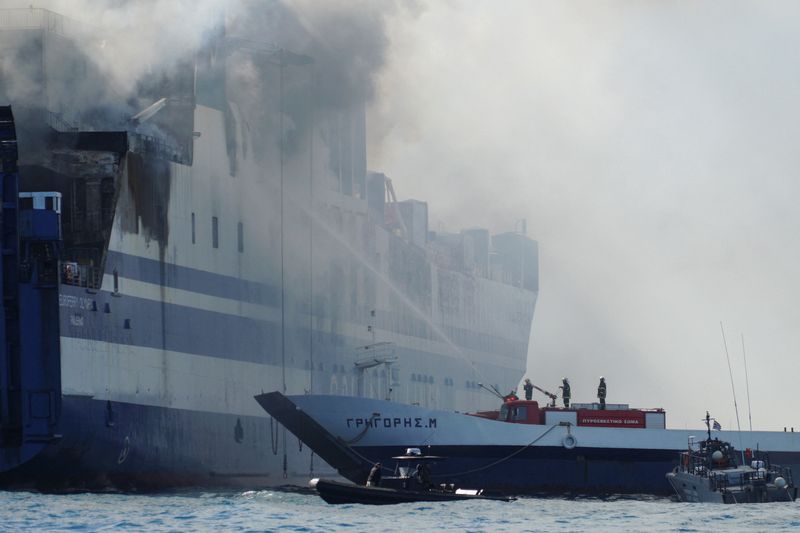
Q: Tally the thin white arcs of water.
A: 1